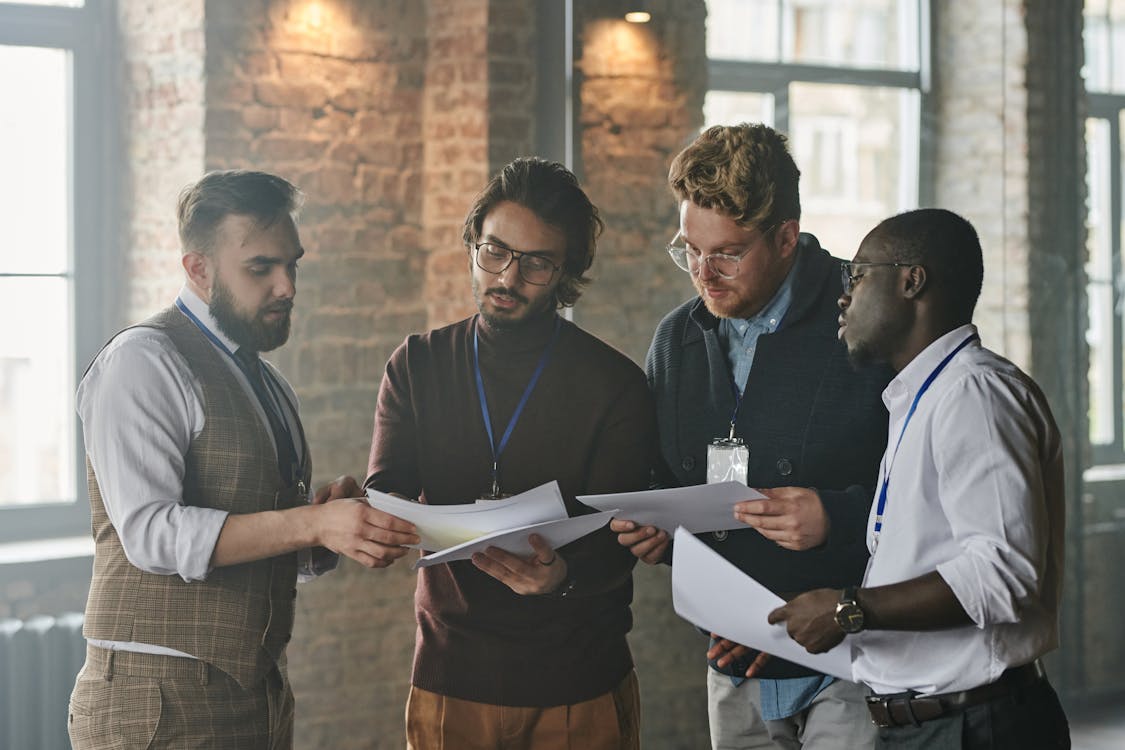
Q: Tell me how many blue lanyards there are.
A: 4